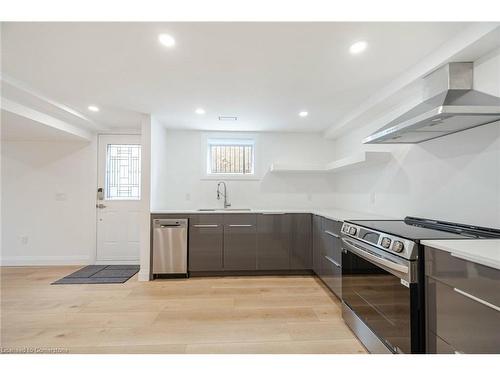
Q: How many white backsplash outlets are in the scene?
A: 3